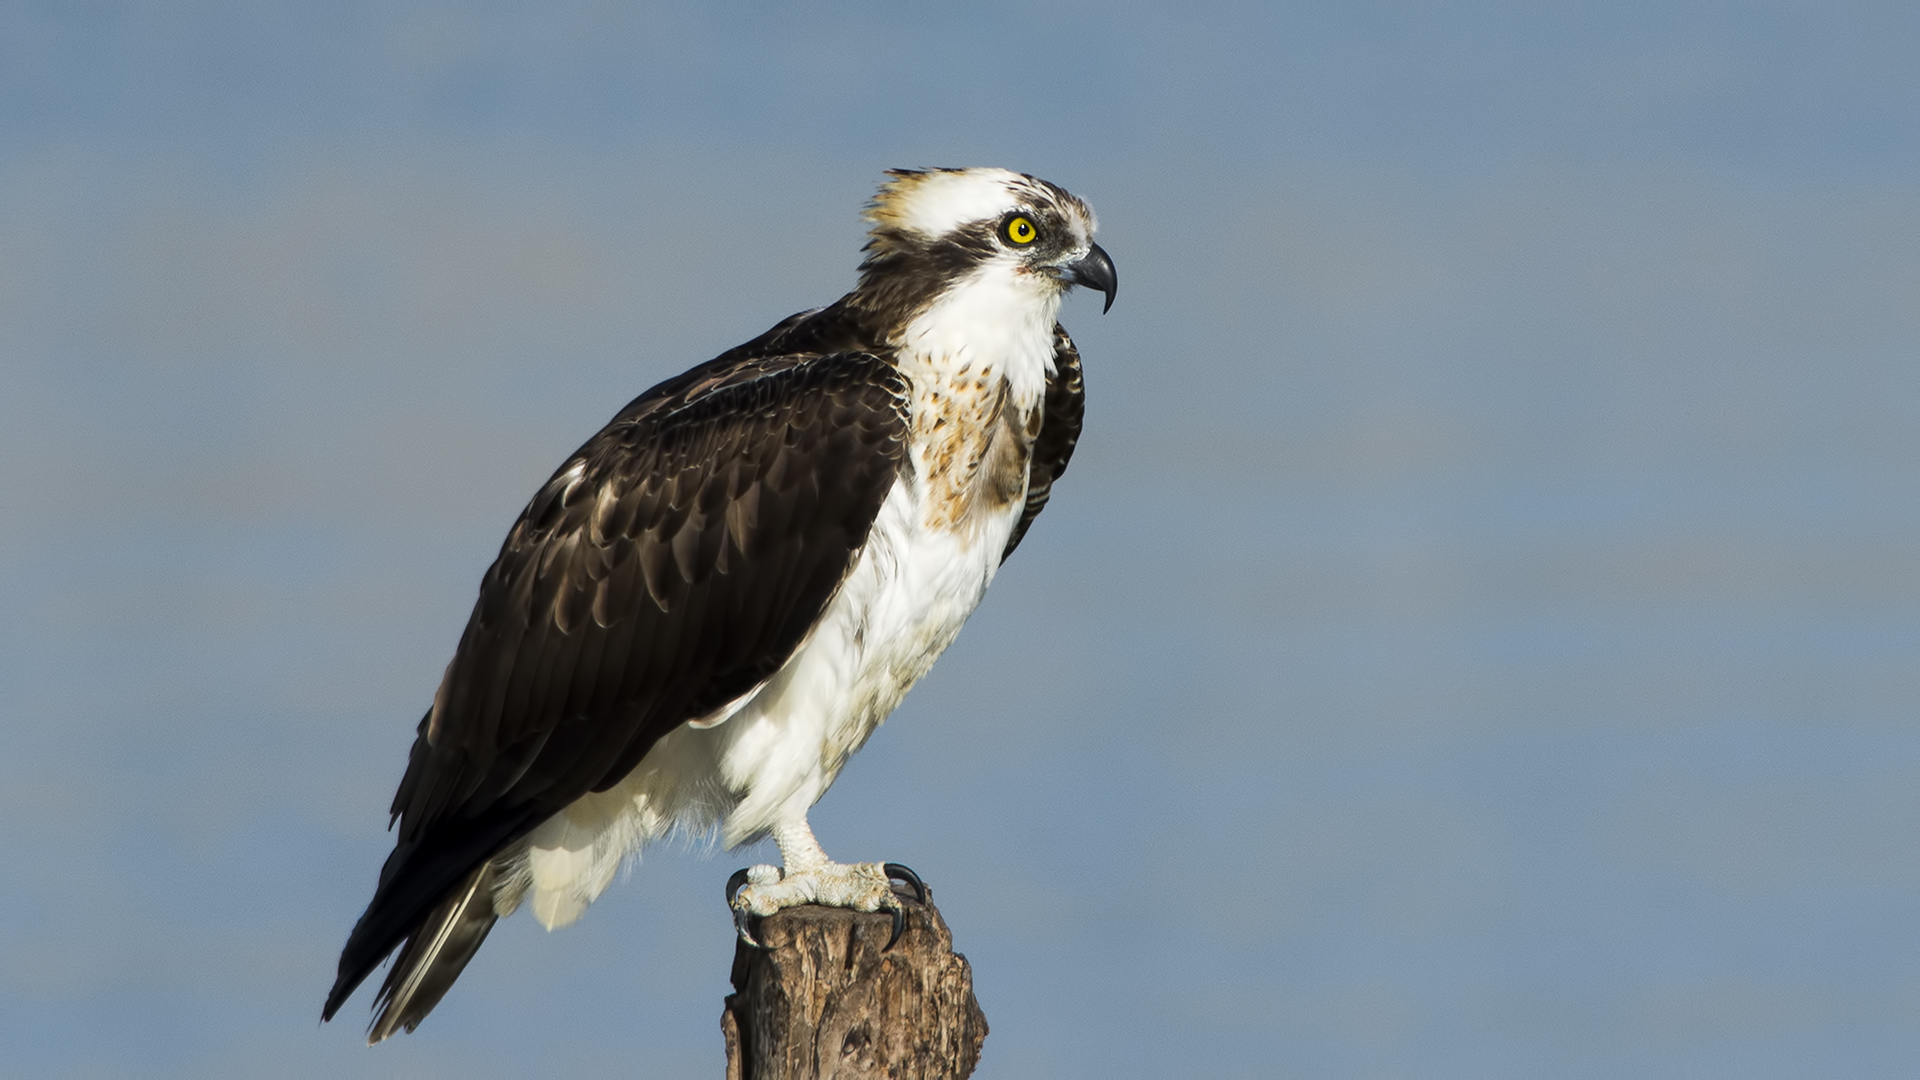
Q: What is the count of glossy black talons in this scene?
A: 4